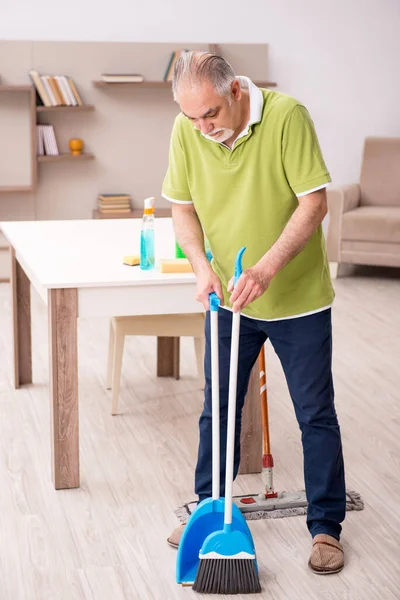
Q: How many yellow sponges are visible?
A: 2